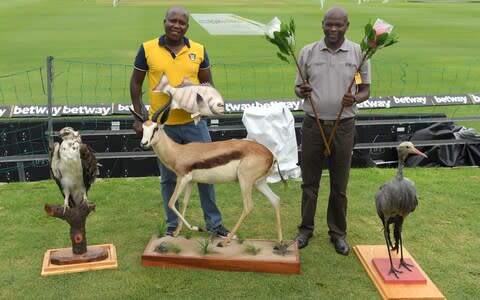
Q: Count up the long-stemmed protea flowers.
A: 2